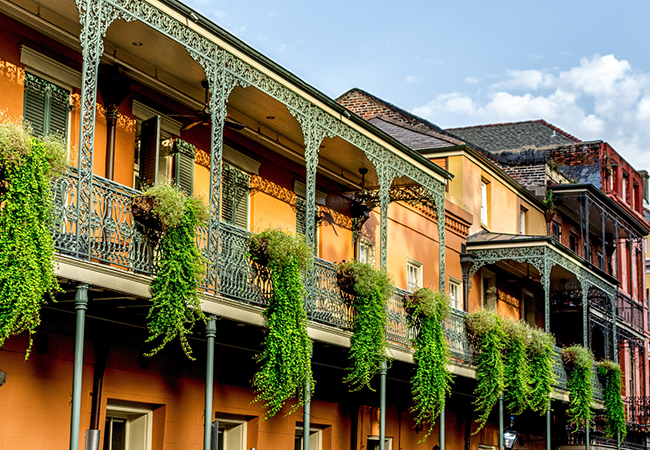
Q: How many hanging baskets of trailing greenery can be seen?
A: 10